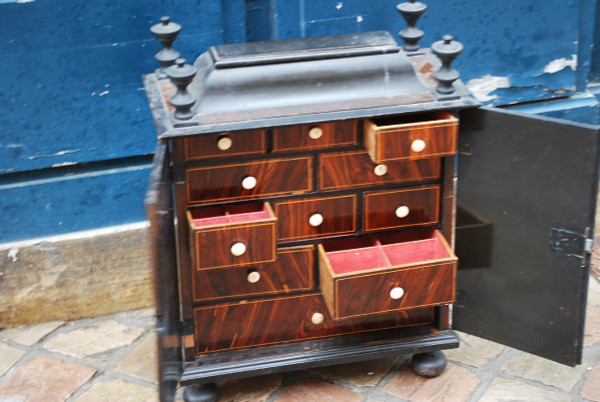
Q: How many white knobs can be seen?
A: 11